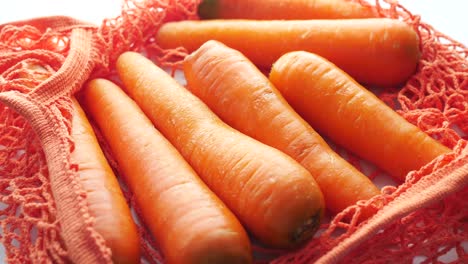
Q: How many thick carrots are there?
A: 7